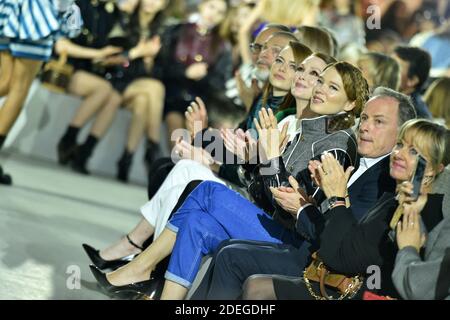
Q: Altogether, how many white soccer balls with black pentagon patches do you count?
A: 0